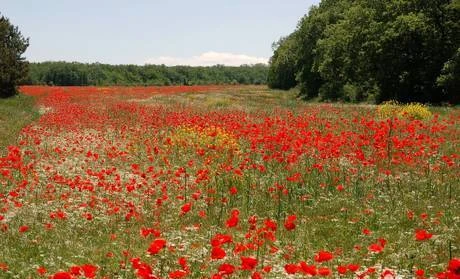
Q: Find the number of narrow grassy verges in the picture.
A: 1